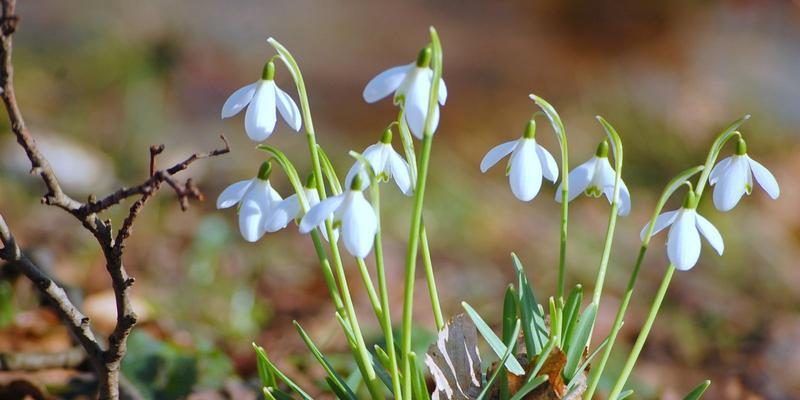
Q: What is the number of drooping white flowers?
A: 10